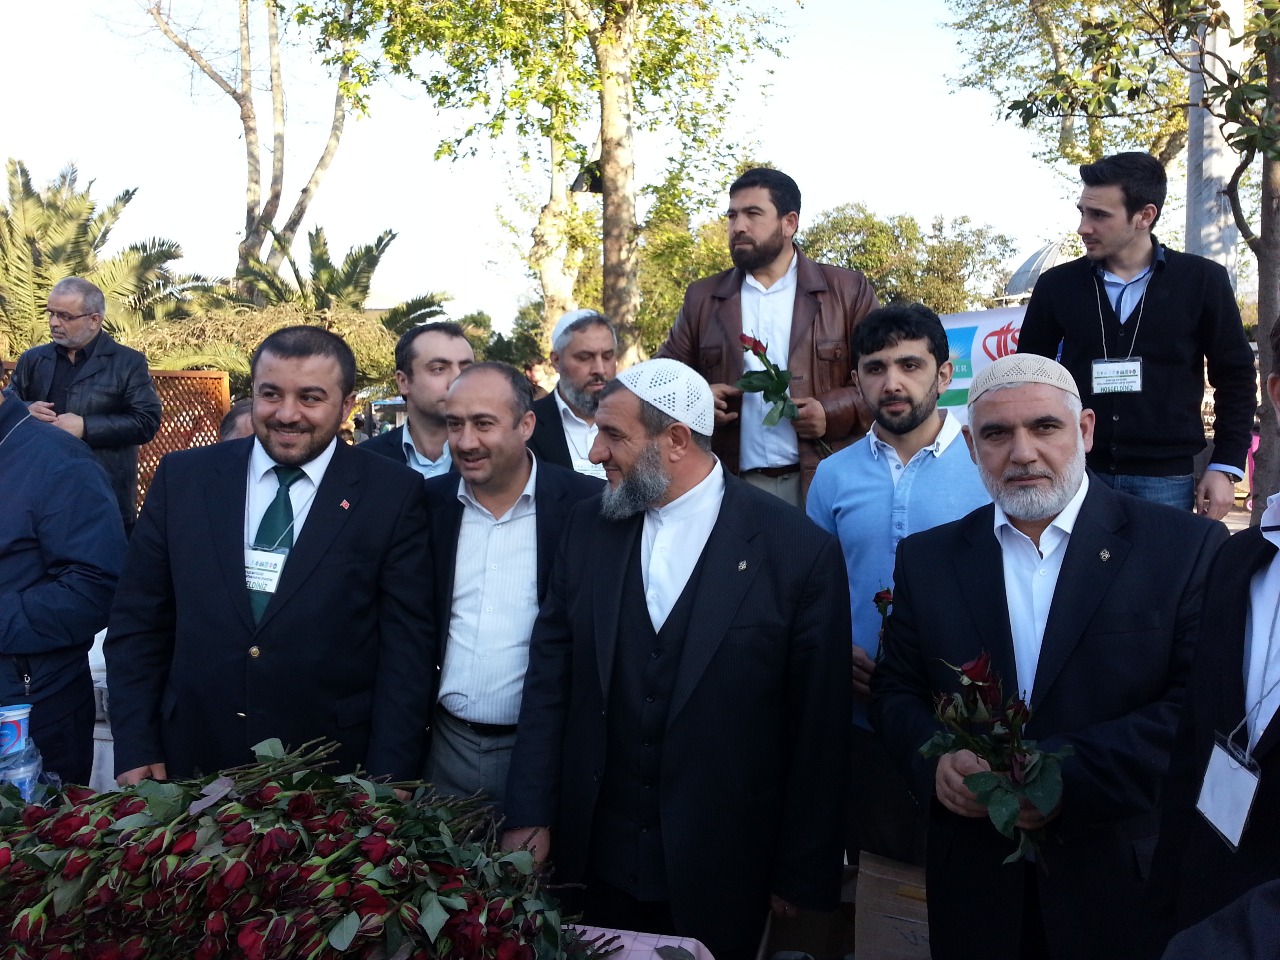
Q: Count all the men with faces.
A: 10